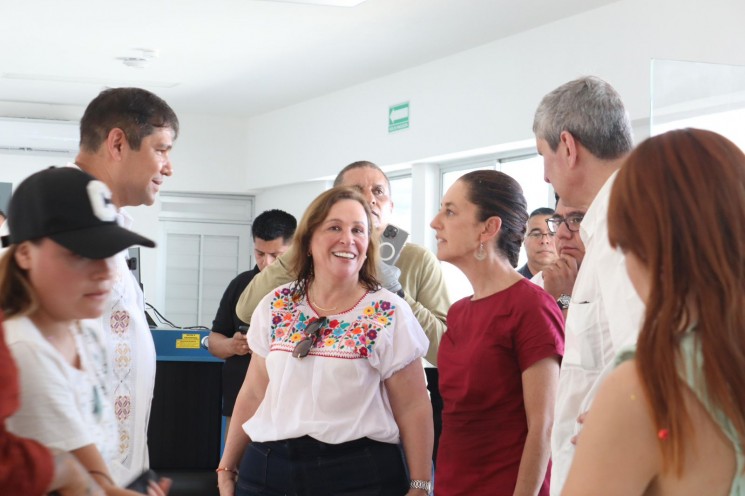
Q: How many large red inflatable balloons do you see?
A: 0